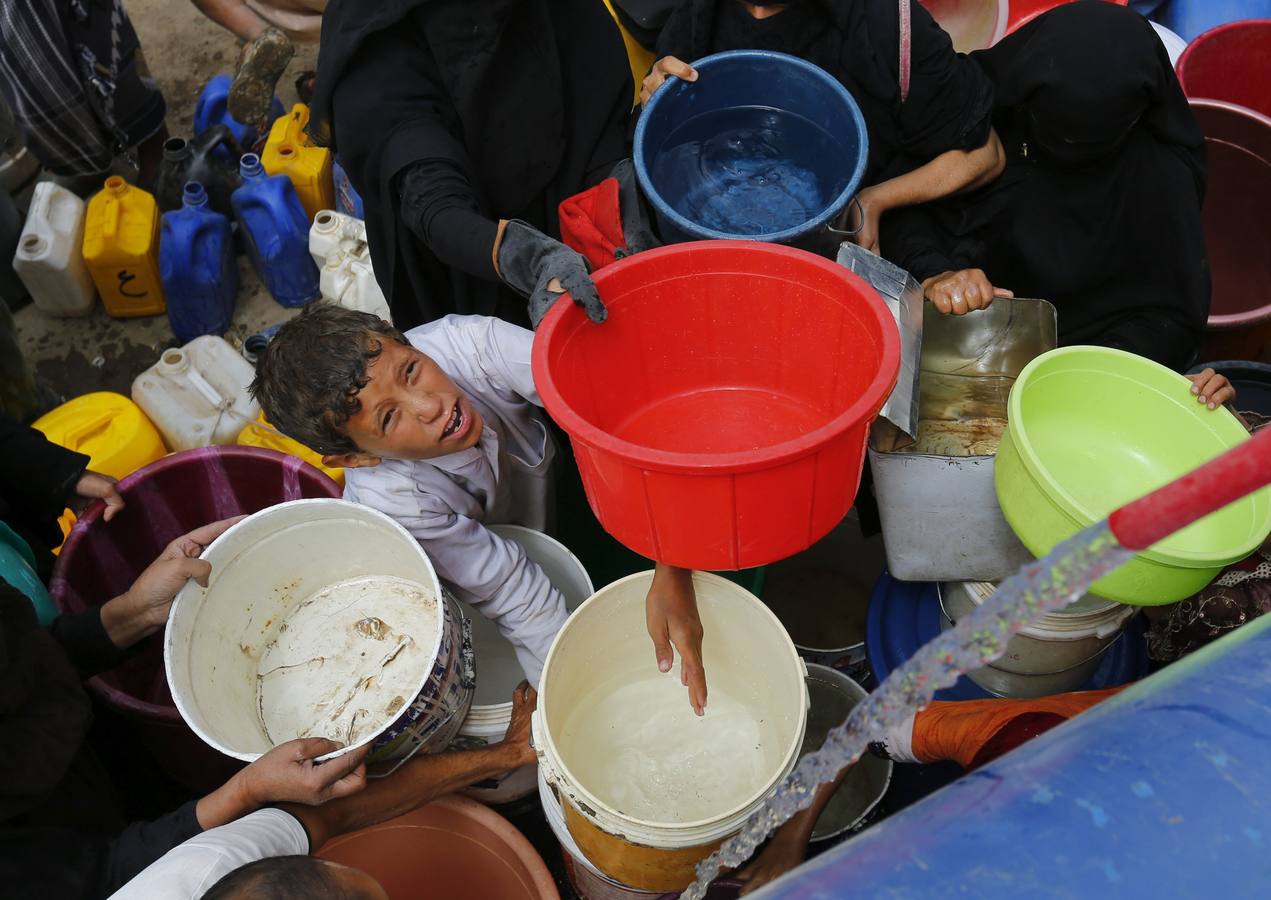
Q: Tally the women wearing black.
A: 3